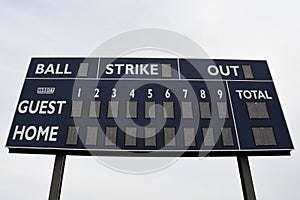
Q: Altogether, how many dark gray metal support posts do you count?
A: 2